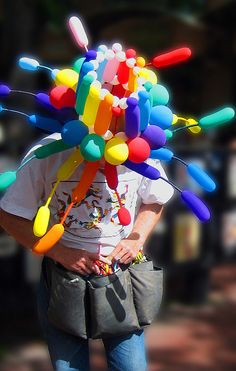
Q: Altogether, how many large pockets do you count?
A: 3